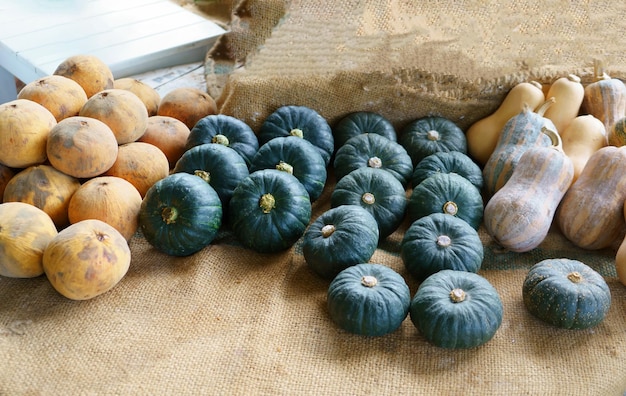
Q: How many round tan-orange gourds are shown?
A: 14